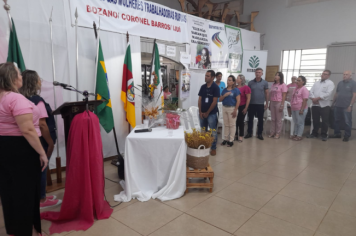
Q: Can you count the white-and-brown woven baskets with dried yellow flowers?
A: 1